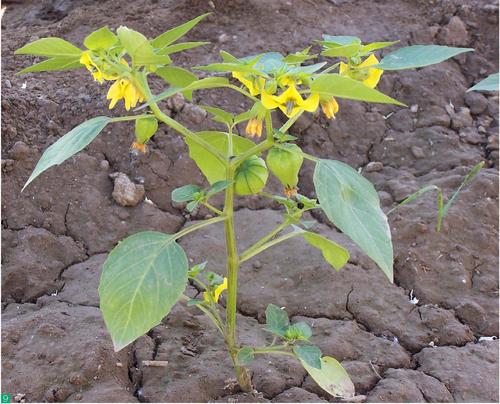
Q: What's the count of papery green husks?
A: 3